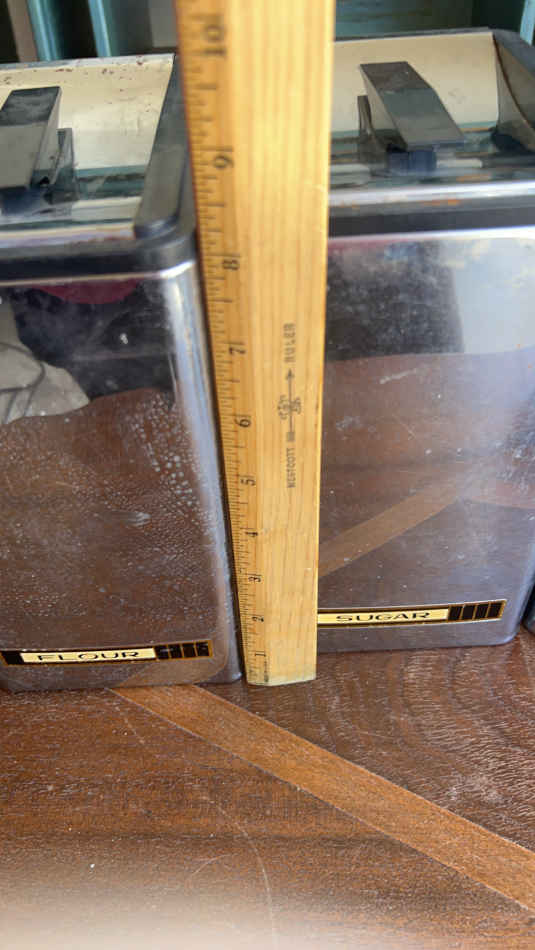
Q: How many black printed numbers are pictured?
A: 10